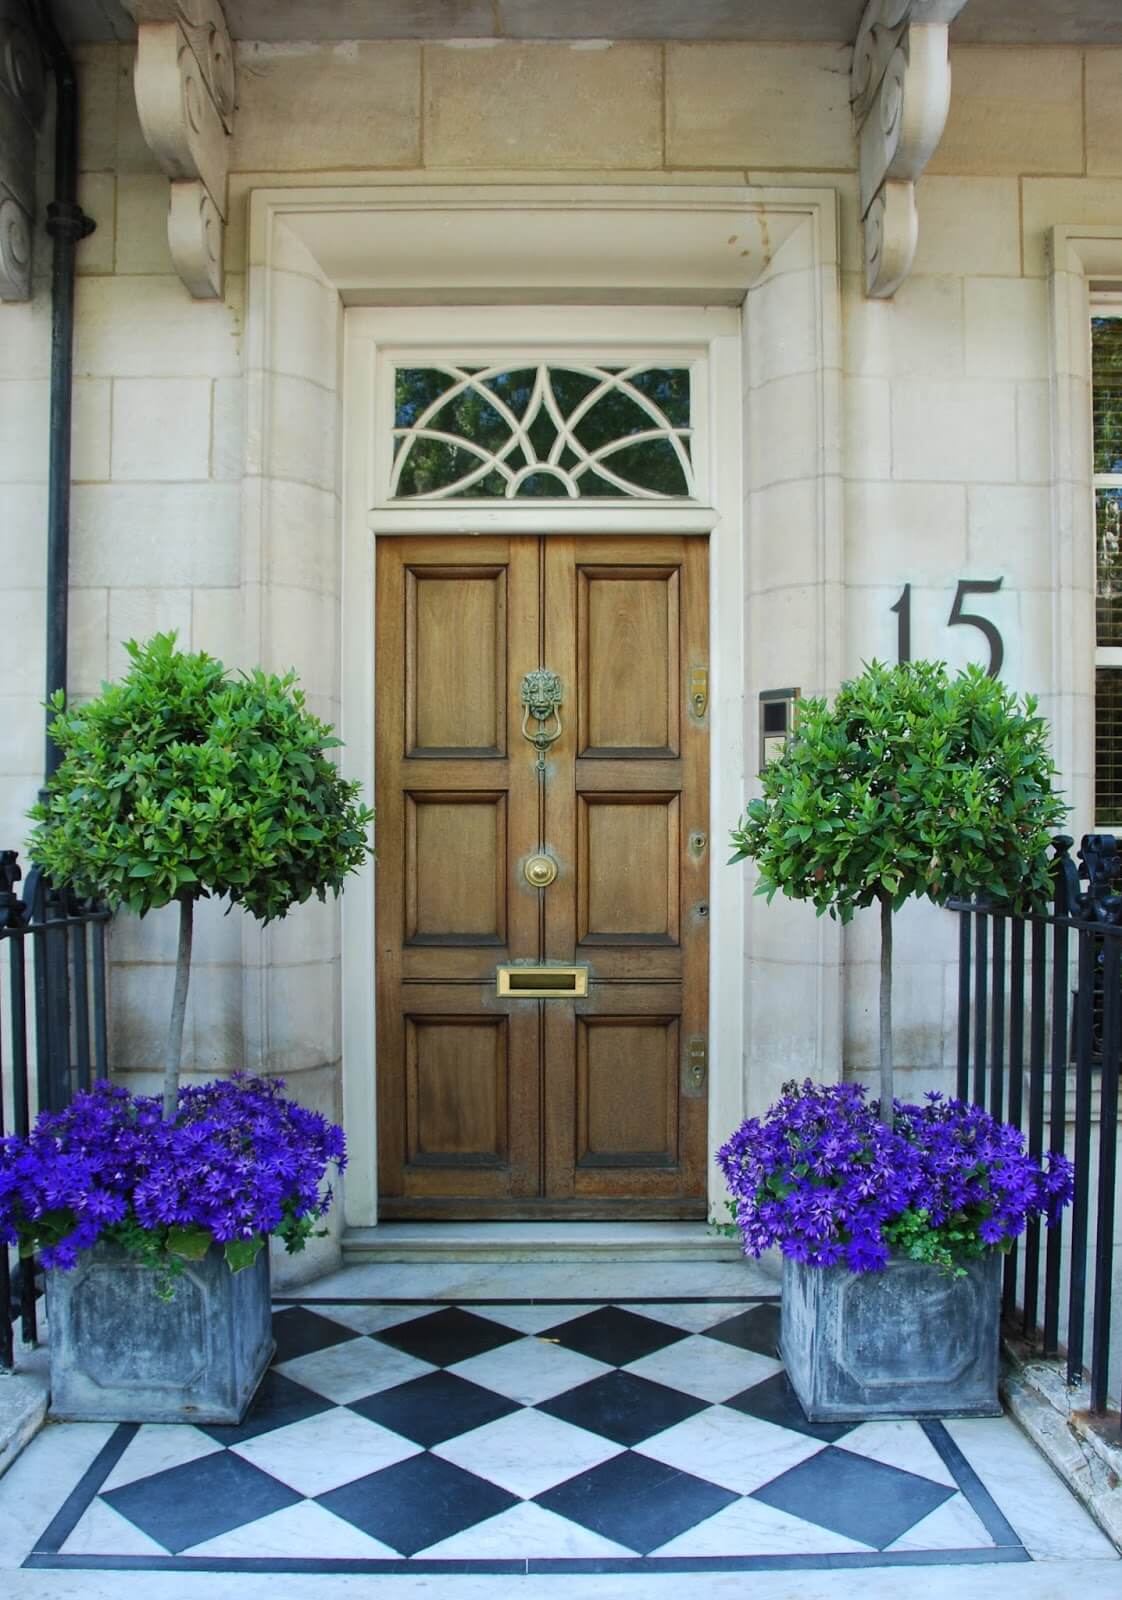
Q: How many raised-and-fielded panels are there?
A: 6